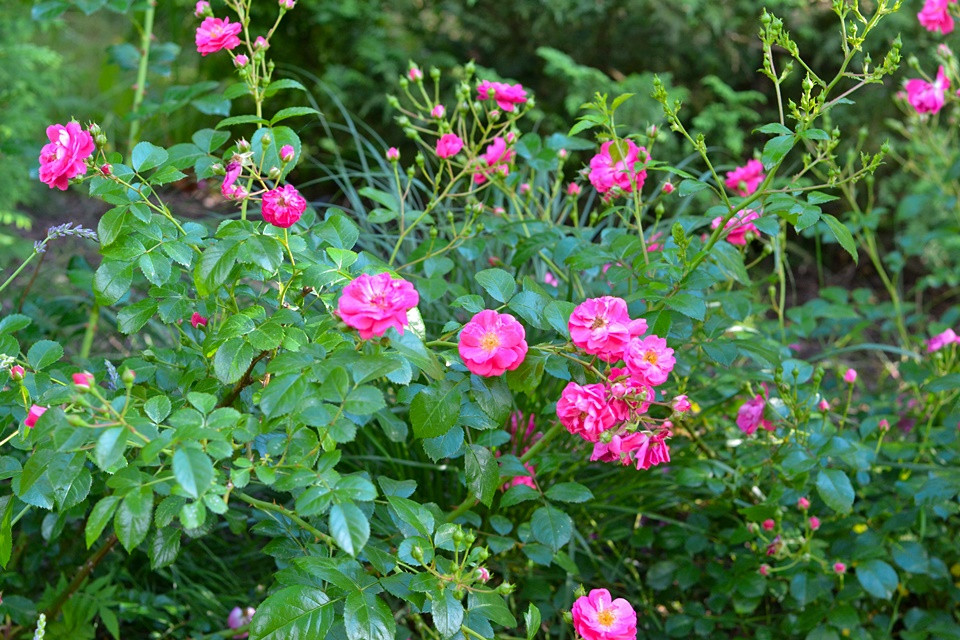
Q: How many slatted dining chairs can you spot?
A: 0